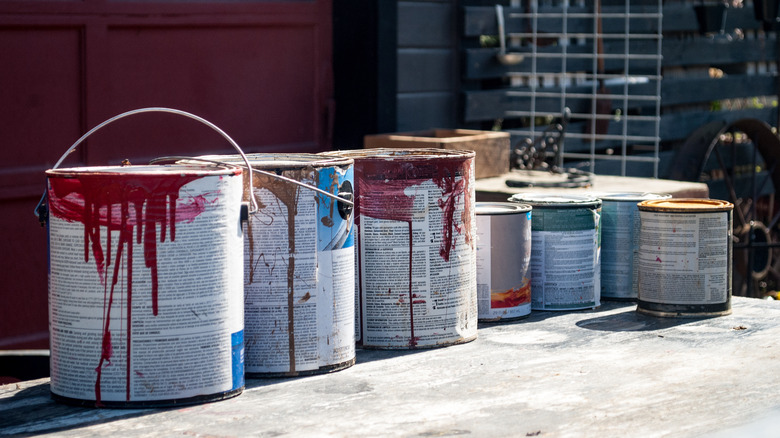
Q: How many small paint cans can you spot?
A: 4